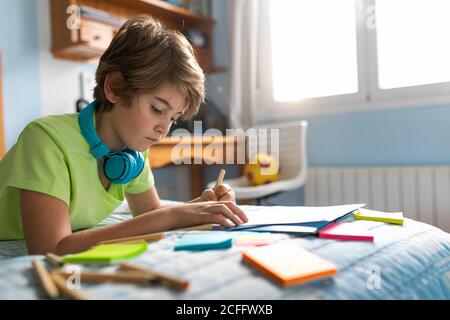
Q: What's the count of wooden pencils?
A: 8